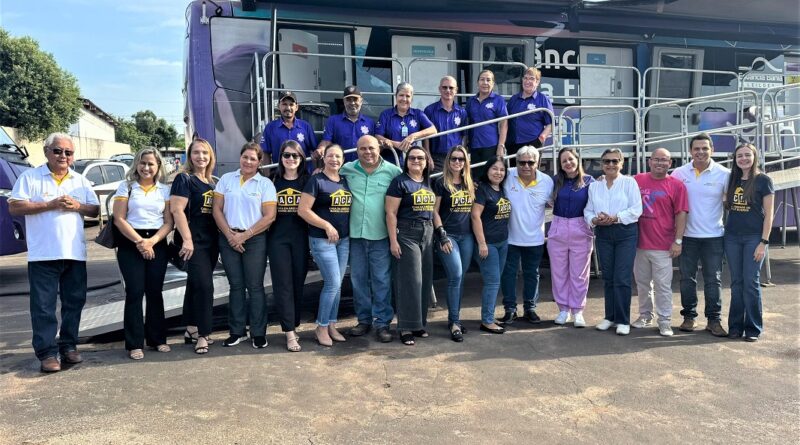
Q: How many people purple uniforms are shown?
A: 6